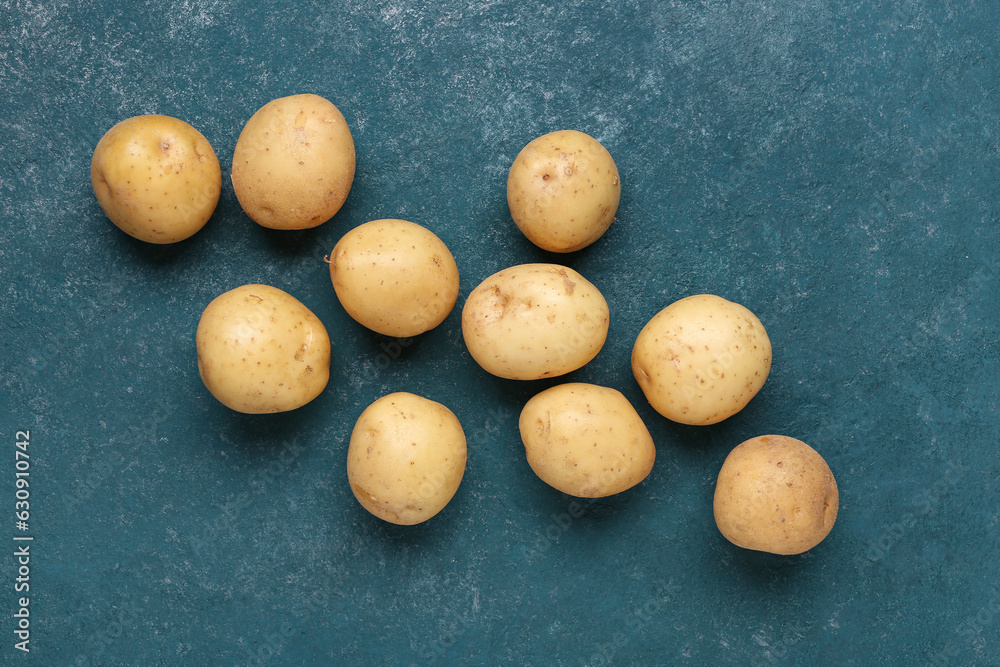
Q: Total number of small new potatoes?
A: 10